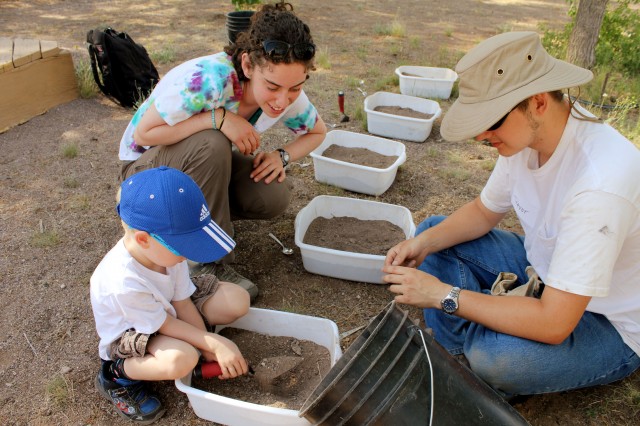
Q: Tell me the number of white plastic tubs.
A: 5